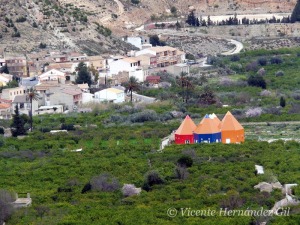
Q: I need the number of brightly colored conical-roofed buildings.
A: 3